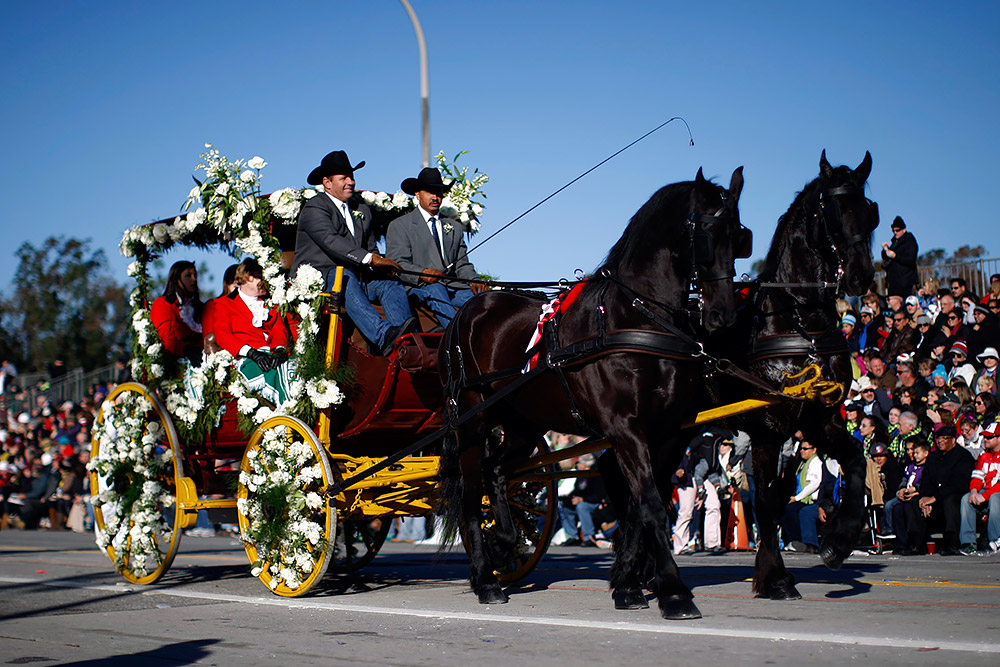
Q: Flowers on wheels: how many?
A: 2